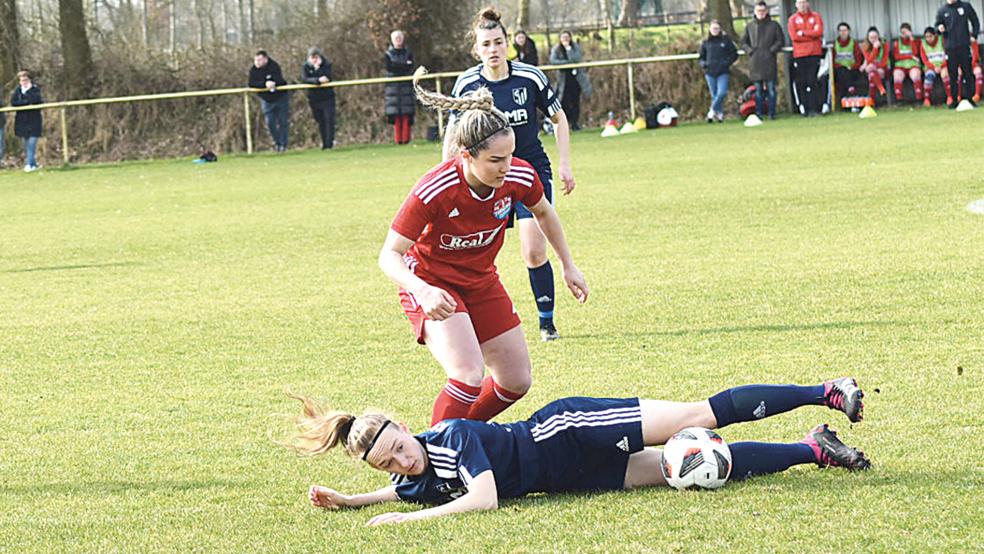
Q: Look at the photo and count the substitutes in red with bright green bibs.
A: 4